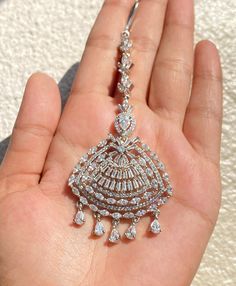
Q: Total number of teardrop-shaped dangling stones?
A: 5